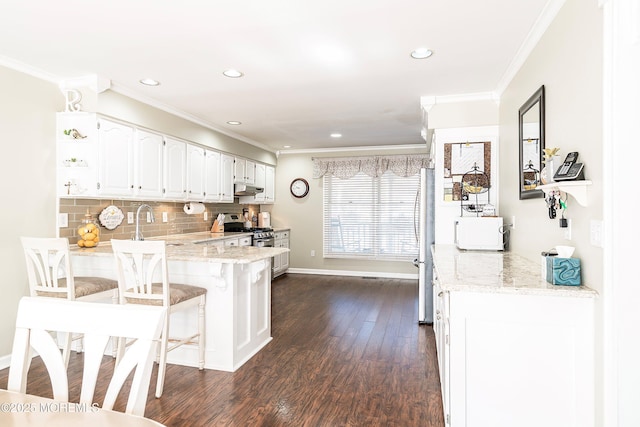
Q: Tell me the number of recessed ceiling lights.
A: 6